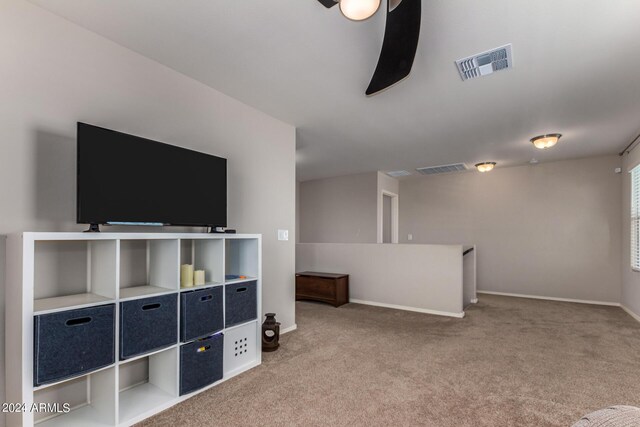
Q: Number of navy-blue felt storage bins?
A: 5